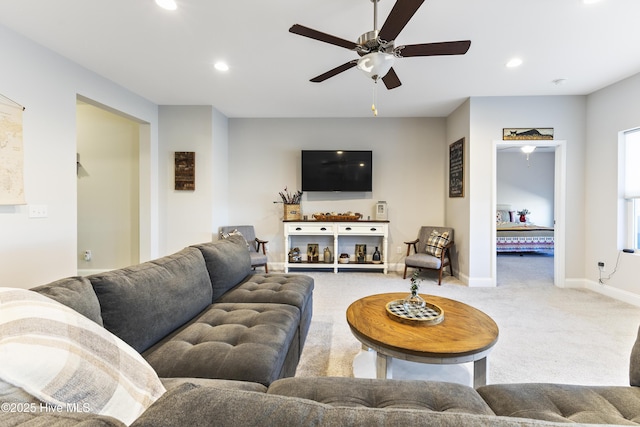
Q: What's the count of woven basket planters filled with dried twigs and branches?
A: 1